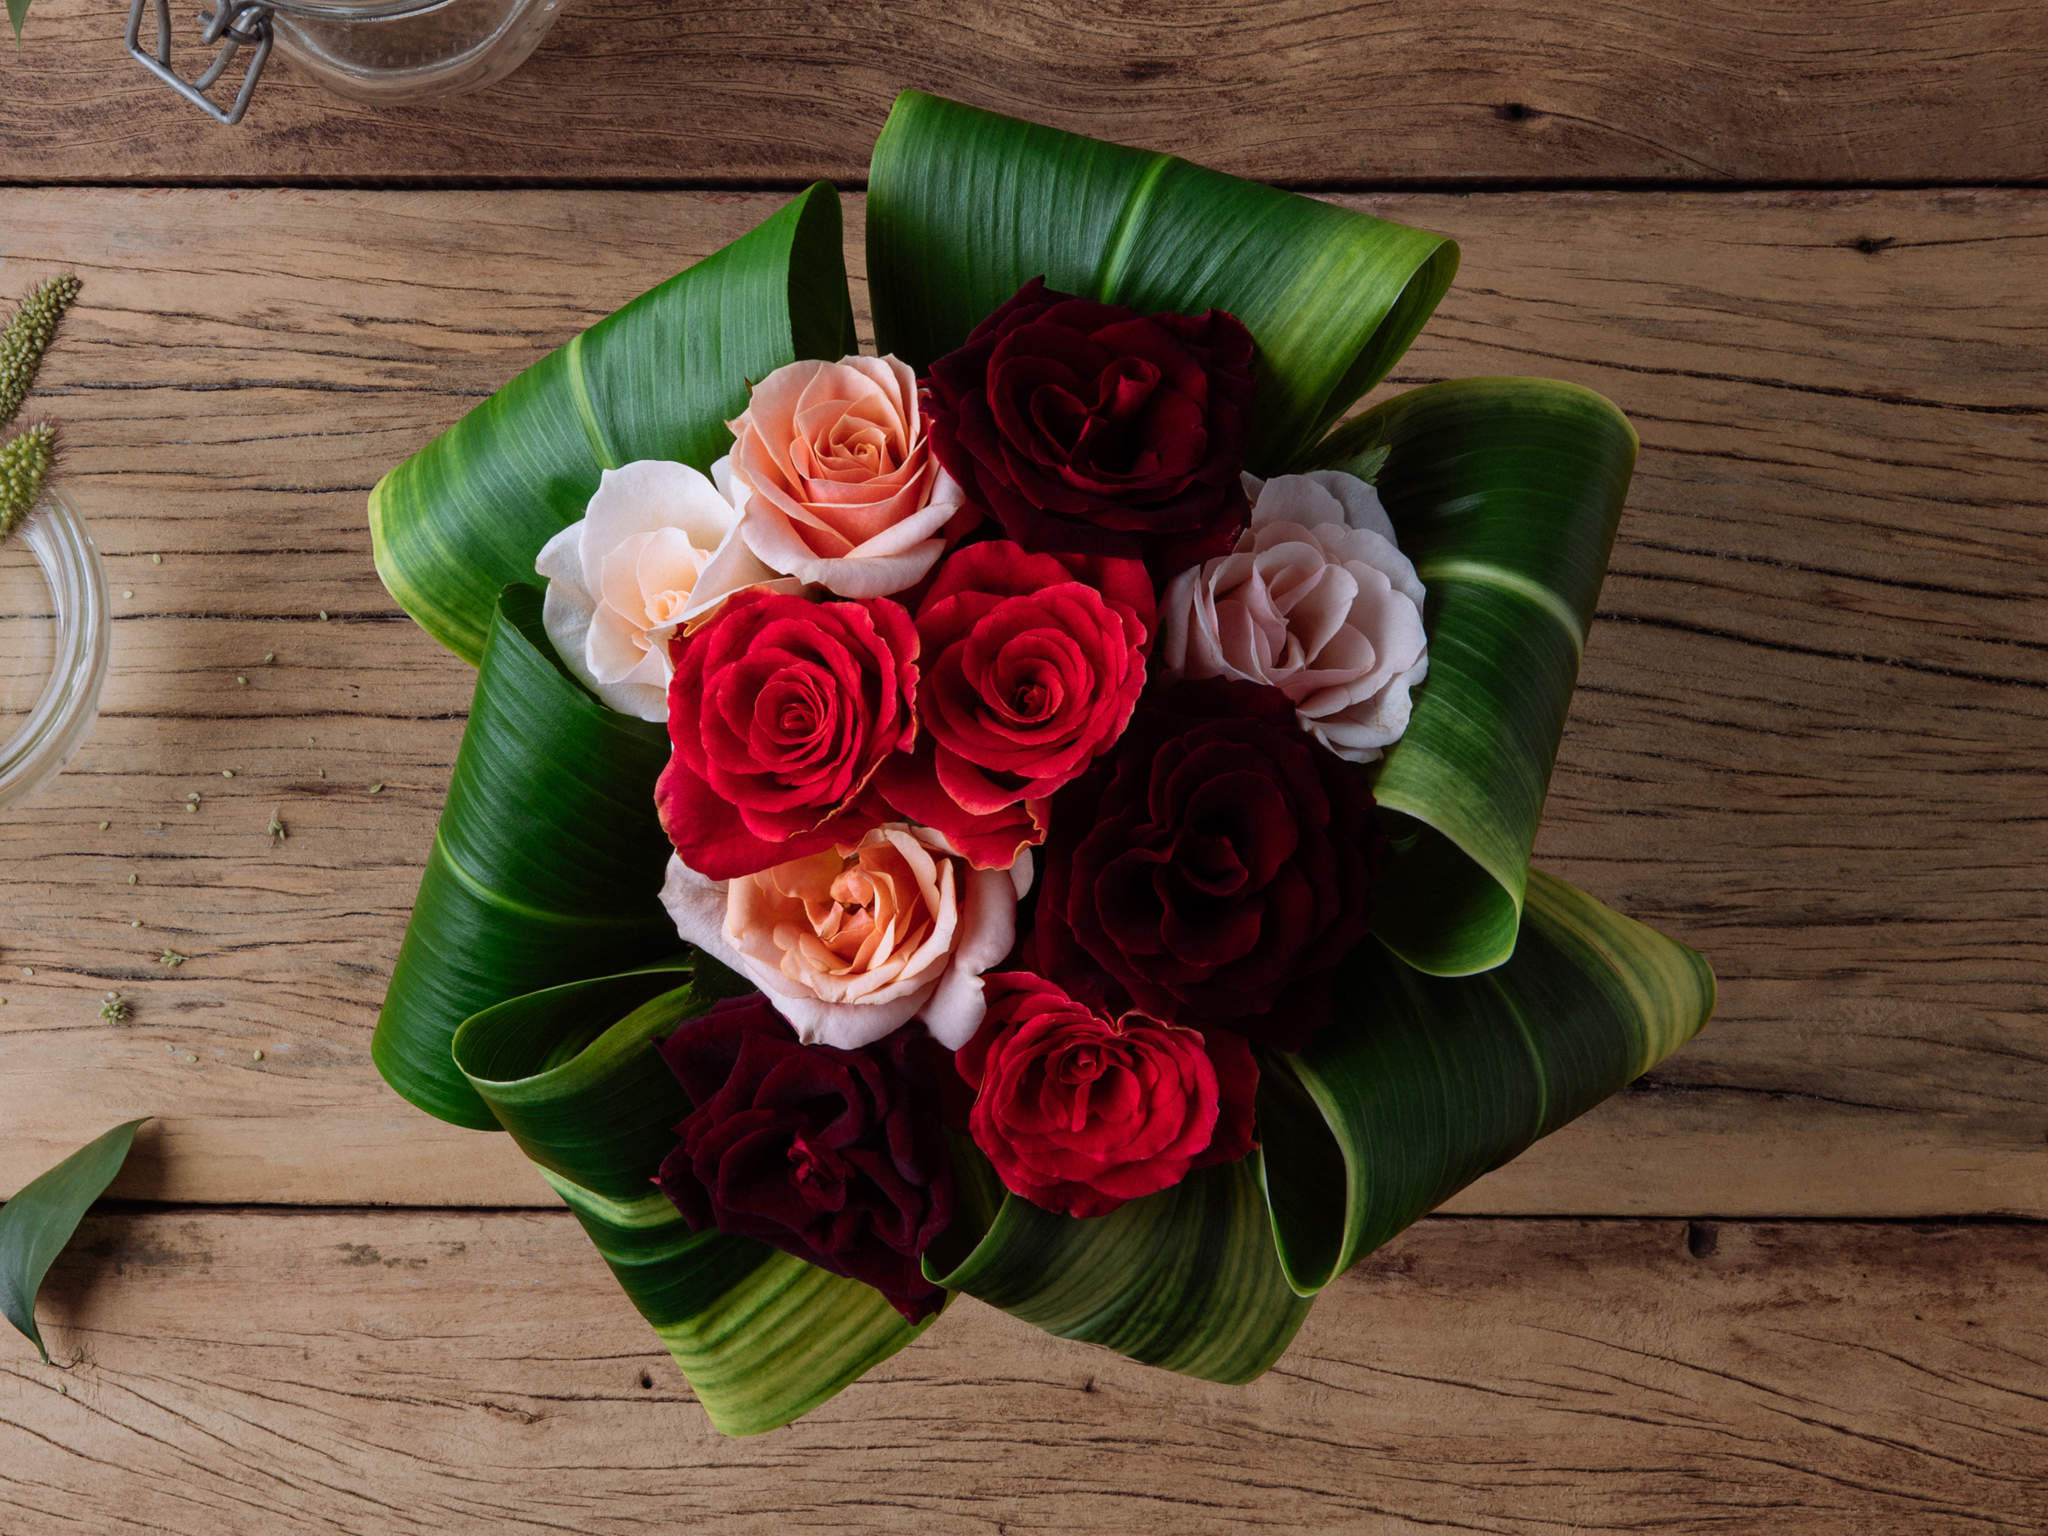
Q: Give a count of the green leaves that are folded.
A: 7